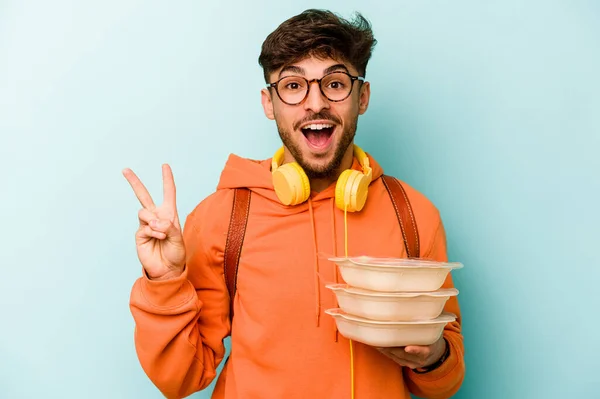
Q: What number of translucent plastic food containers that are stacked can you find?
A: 3